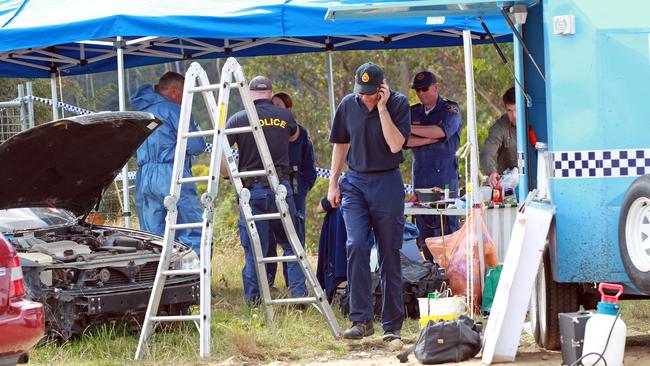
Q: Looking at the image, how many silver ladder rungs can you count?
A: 12